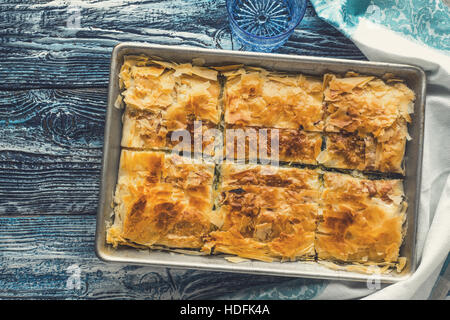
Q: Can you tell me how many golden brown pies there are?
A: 6